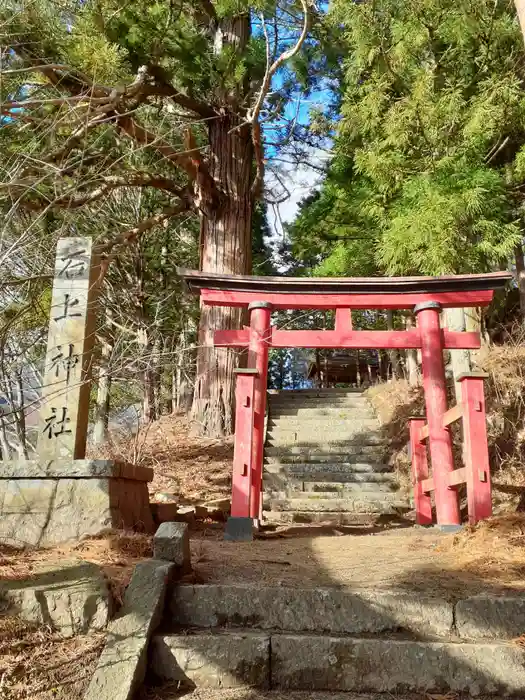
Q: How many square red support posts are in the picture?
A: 3